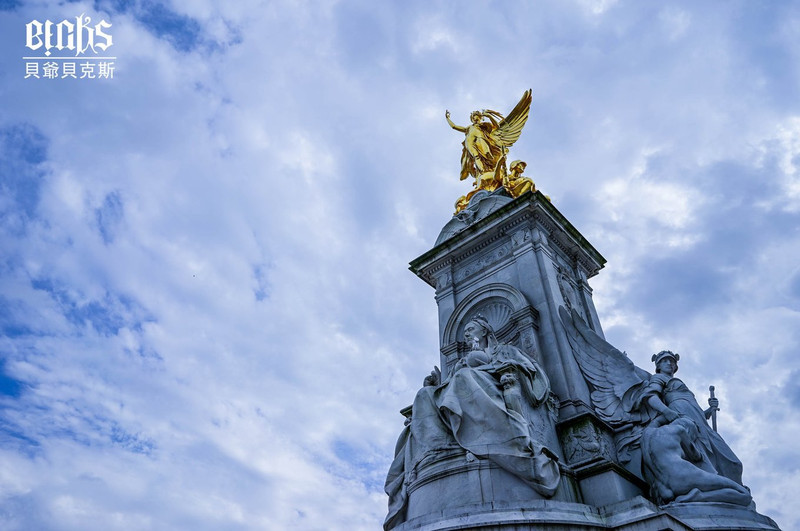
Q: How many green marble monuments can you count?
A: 0